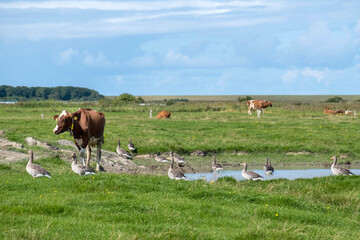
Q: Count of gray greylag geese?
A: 12